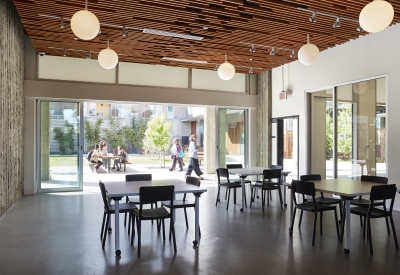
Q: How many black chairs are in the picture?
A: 12